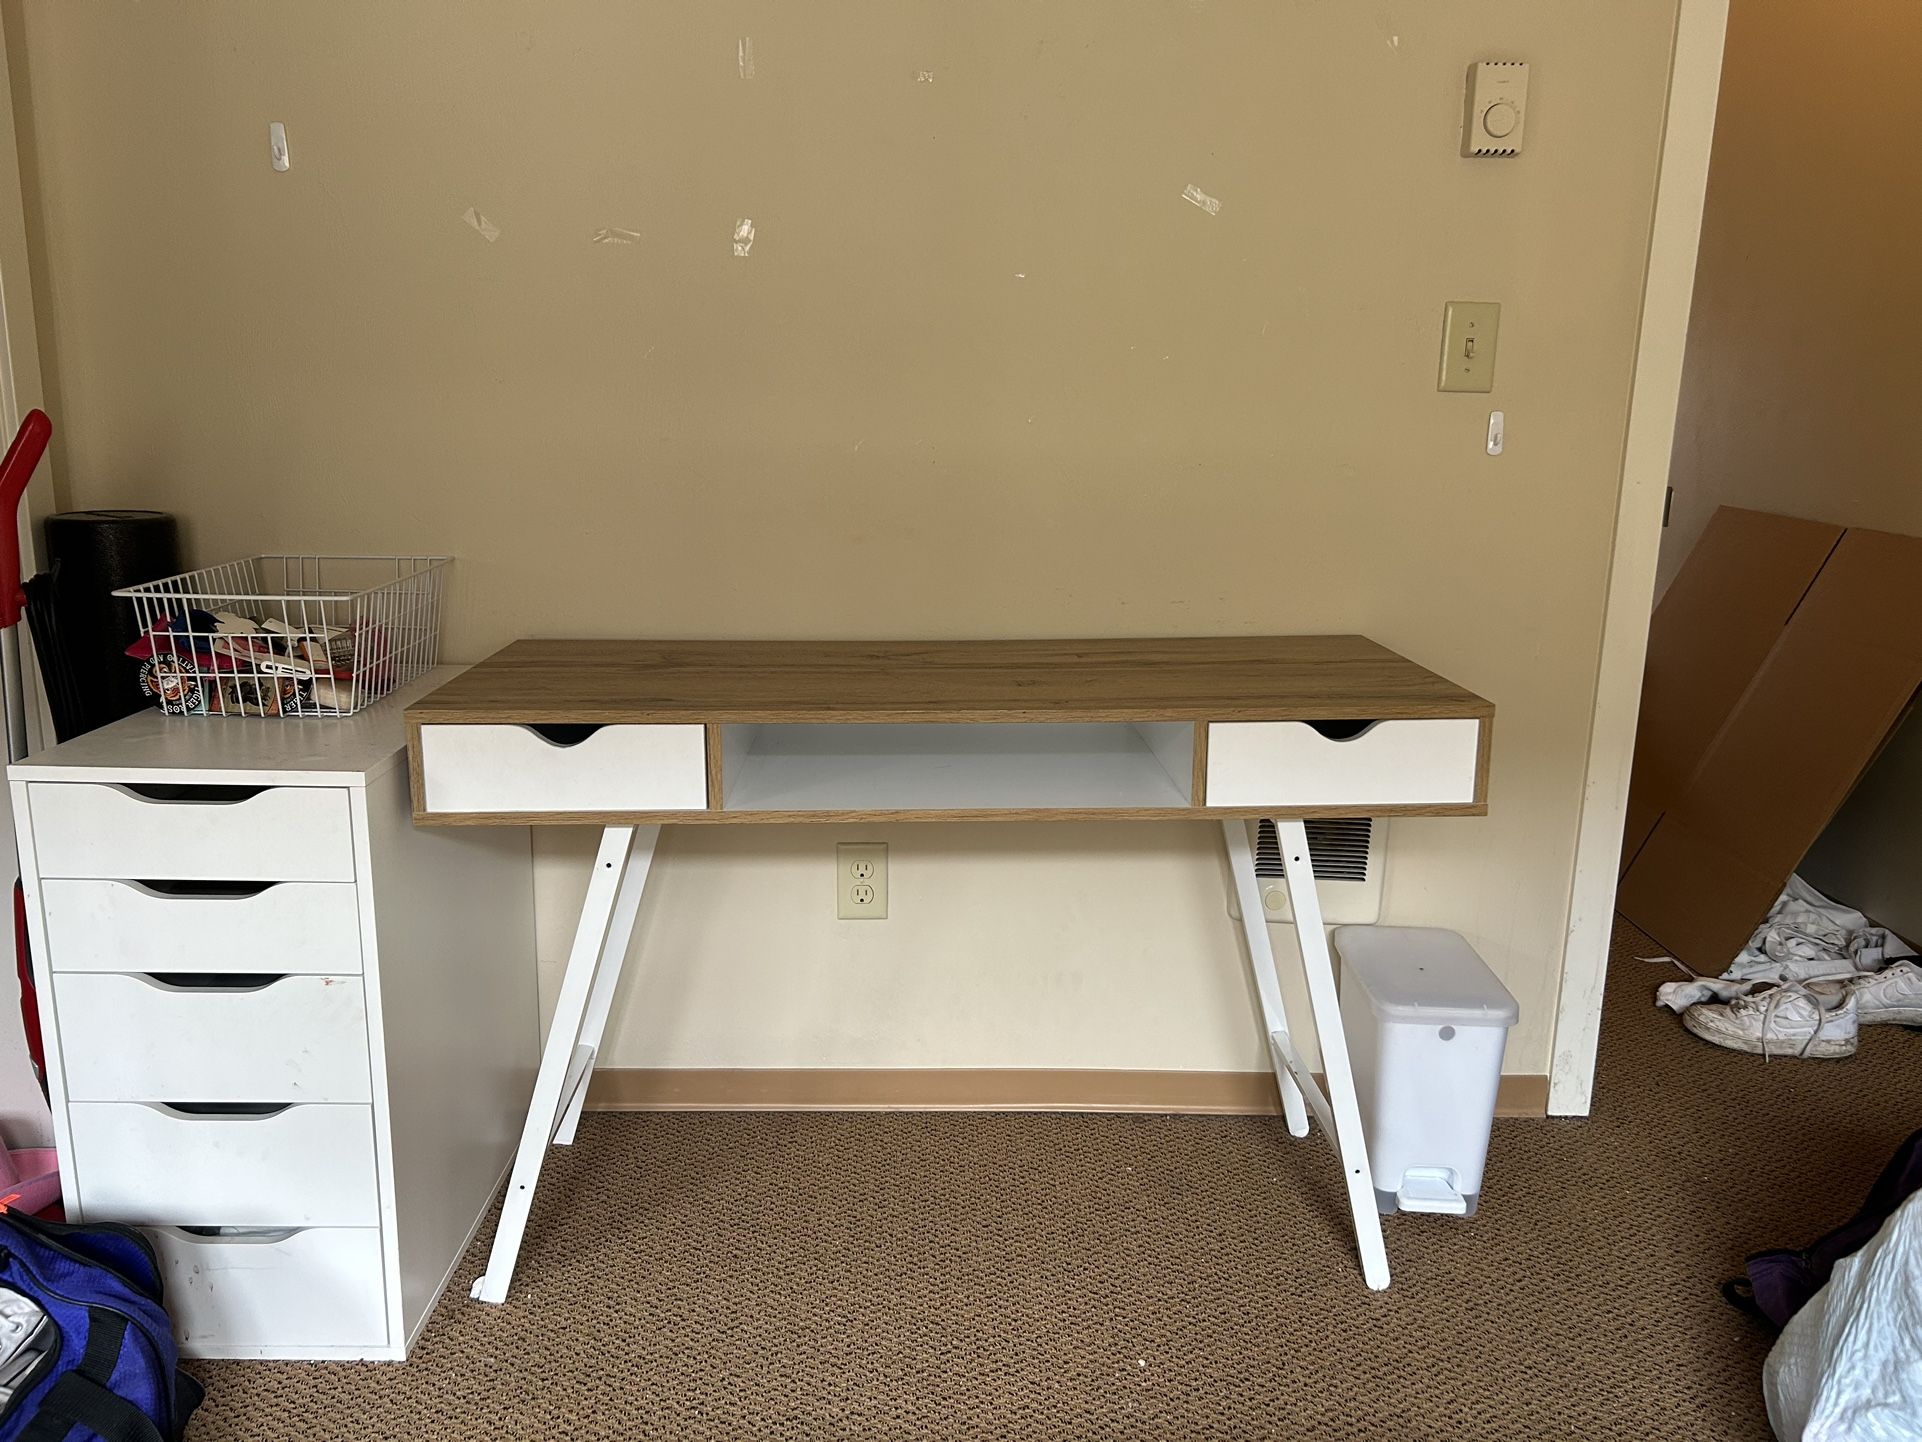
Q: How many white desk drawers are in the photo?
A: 2